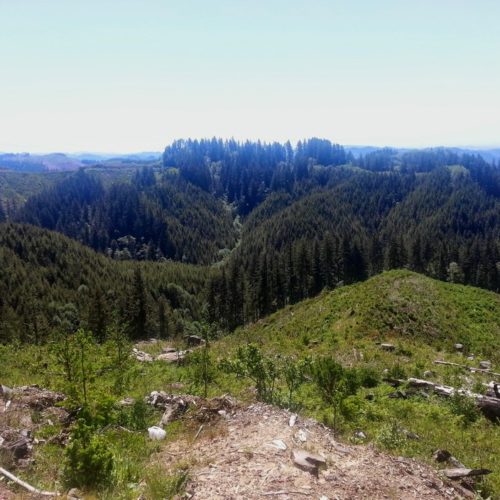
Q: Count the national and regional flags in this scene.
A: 0